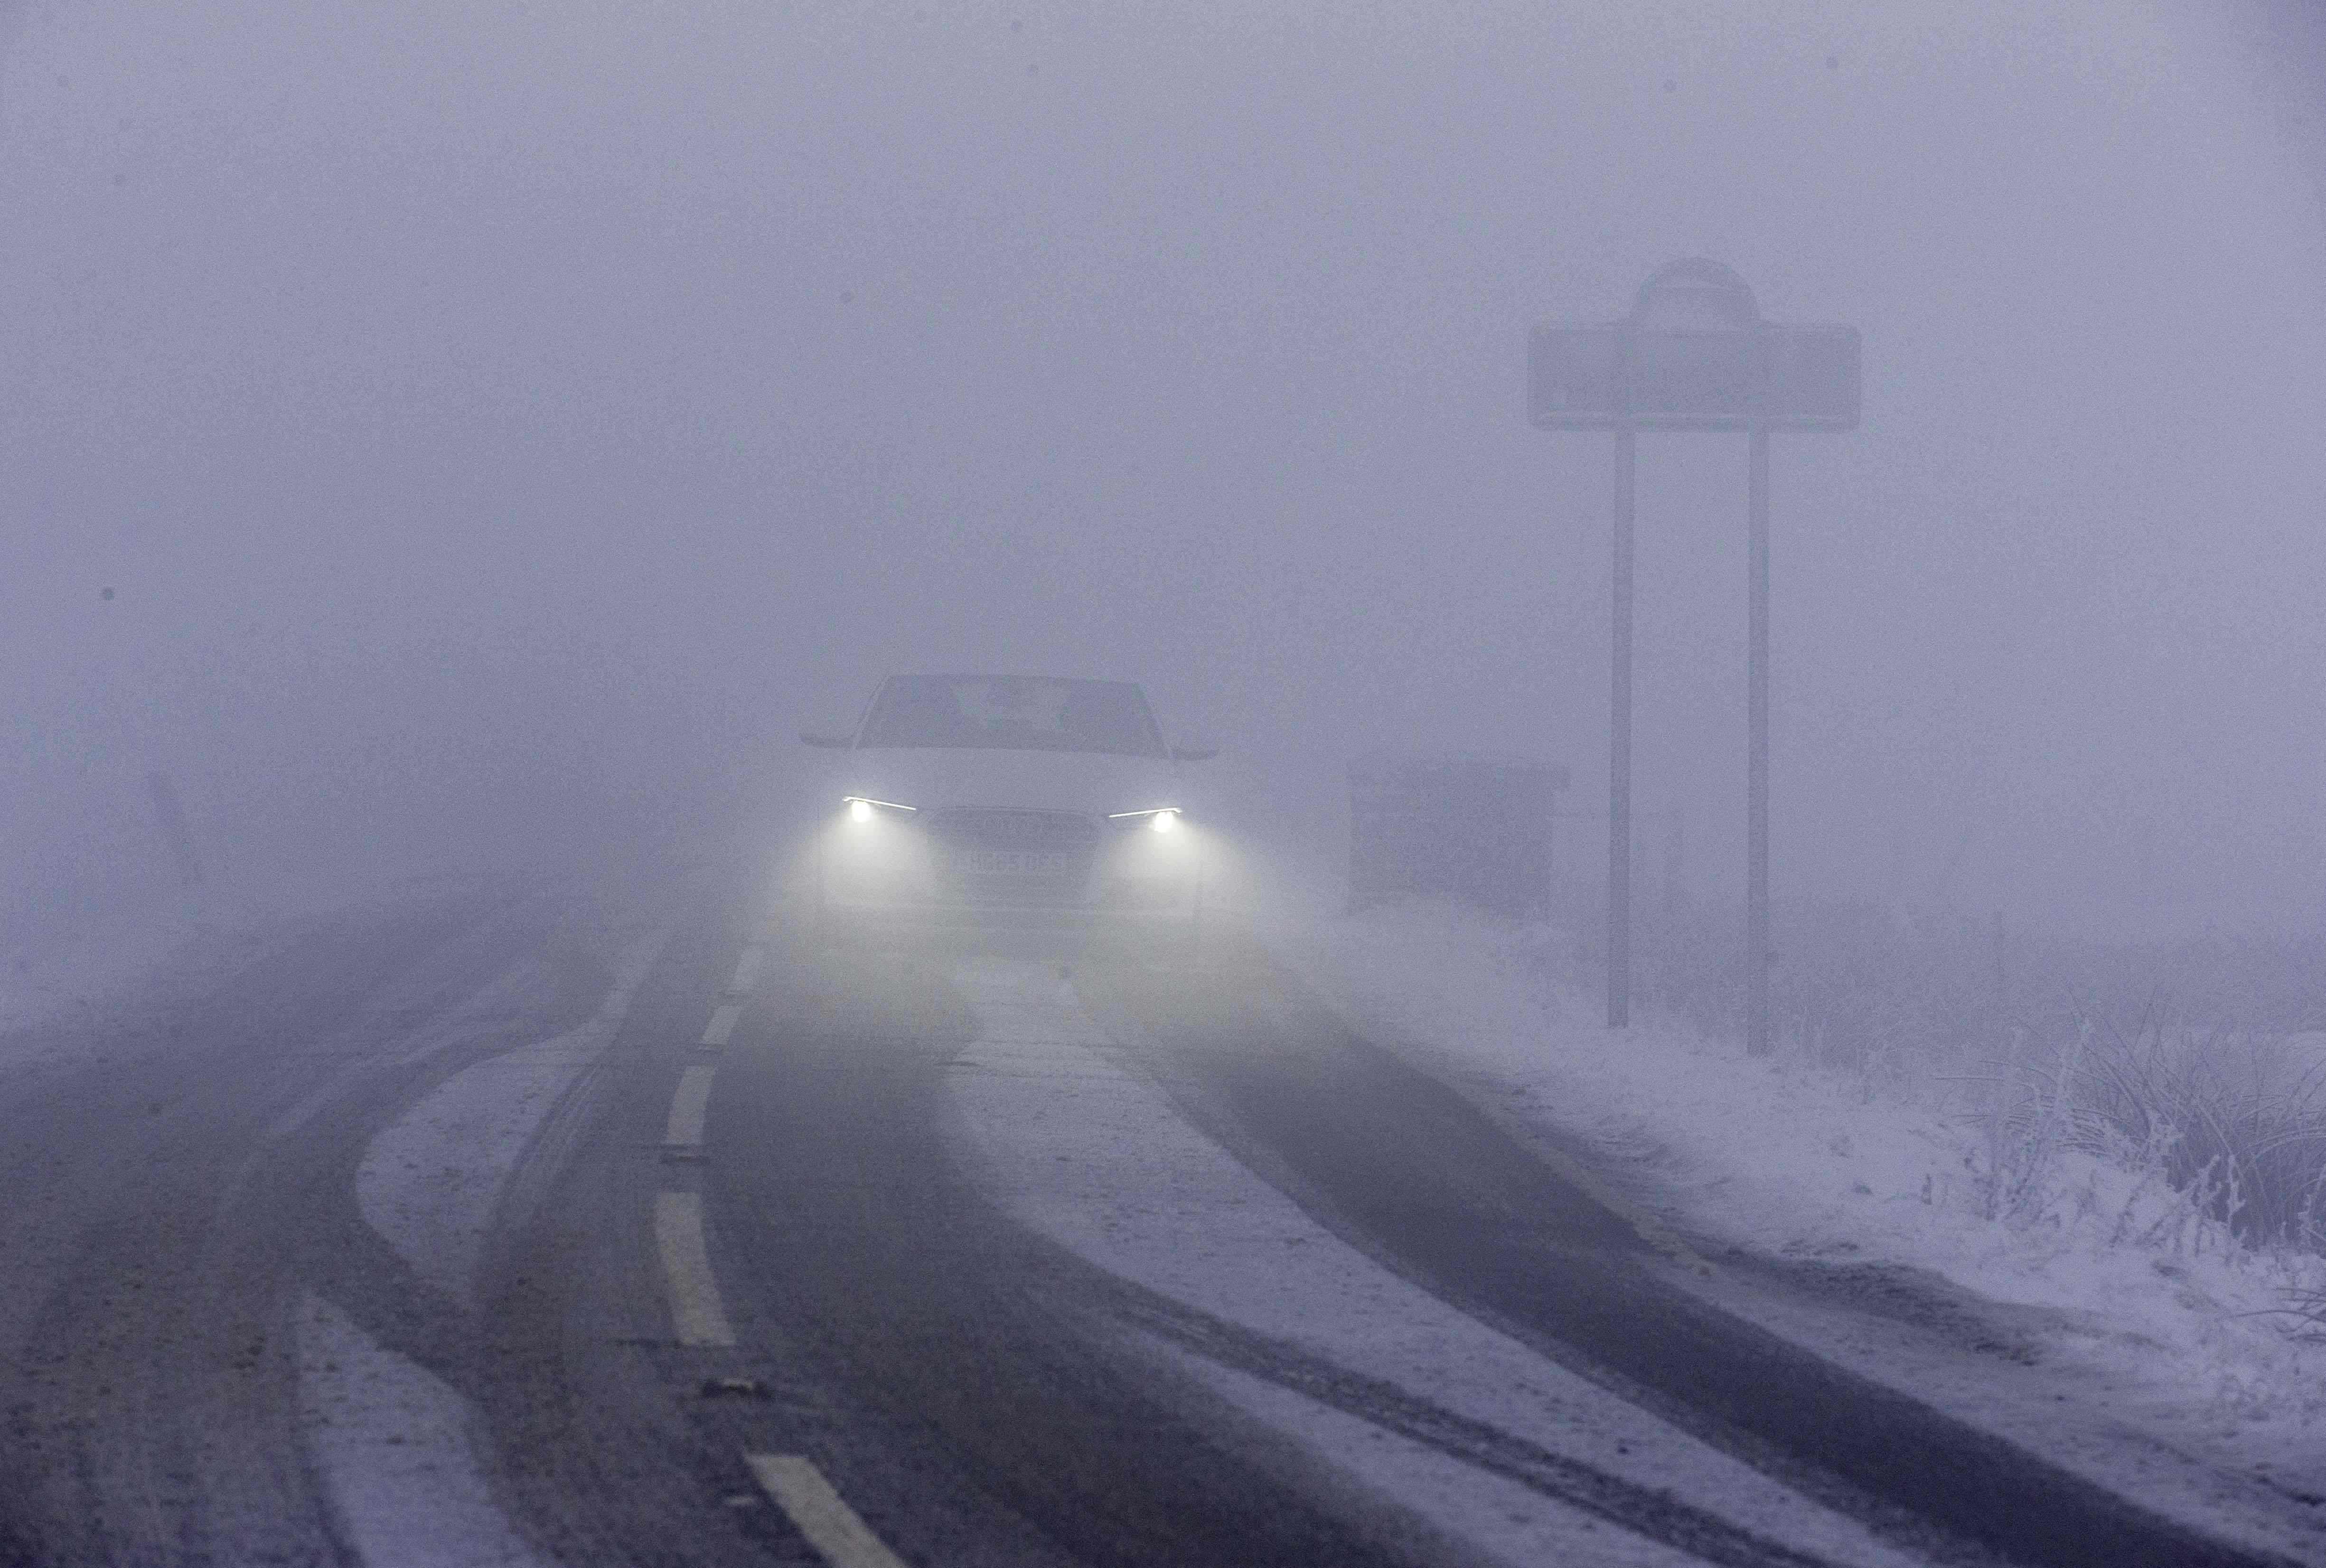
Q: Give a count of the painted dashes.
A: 5